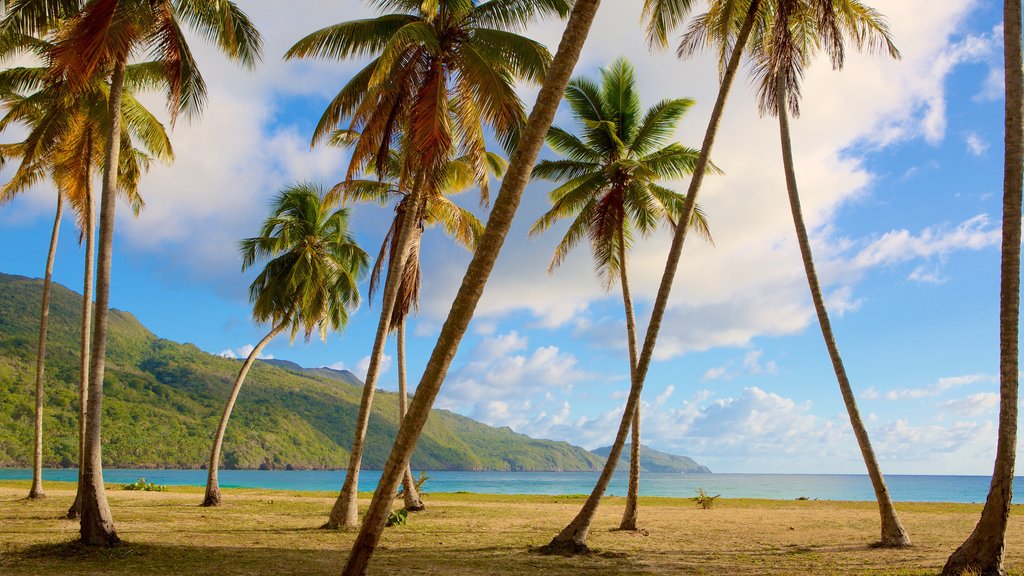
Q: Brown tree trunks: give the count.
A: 11